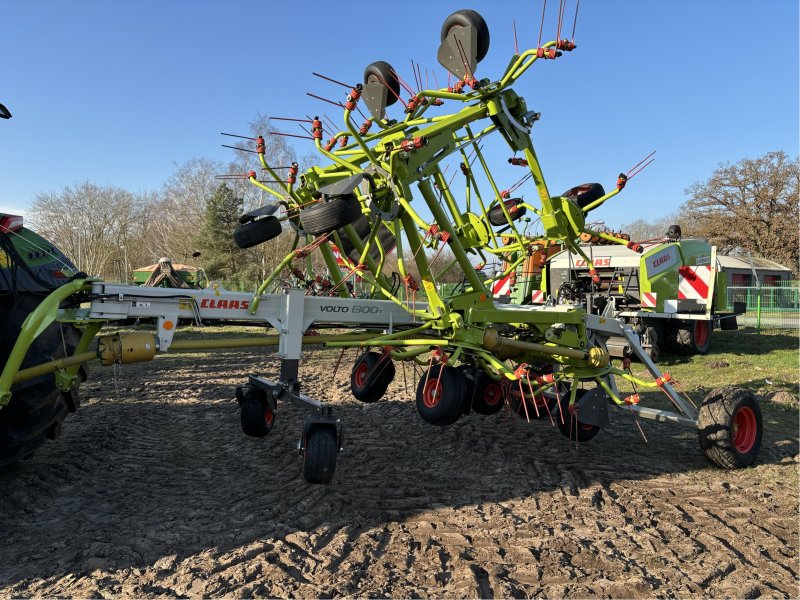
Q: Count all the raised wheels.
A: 6